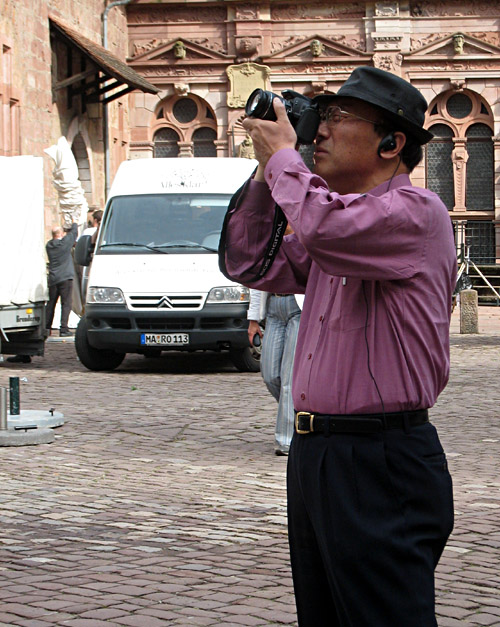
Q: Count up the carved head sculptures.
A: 3